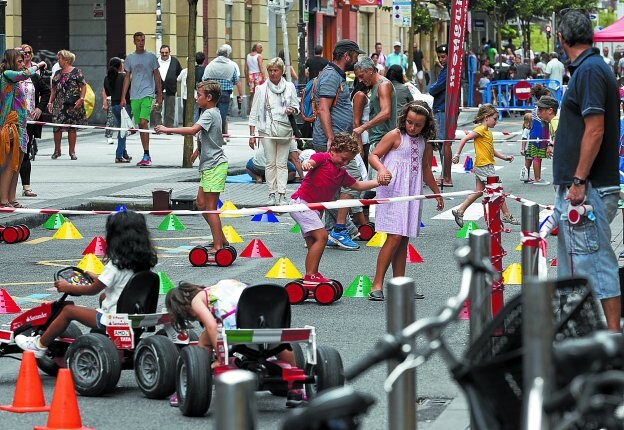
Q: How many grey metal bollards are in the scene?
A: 5